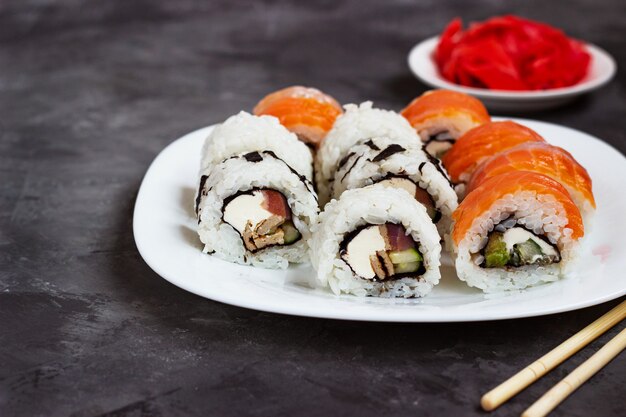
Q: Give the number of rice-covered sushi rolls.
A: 5